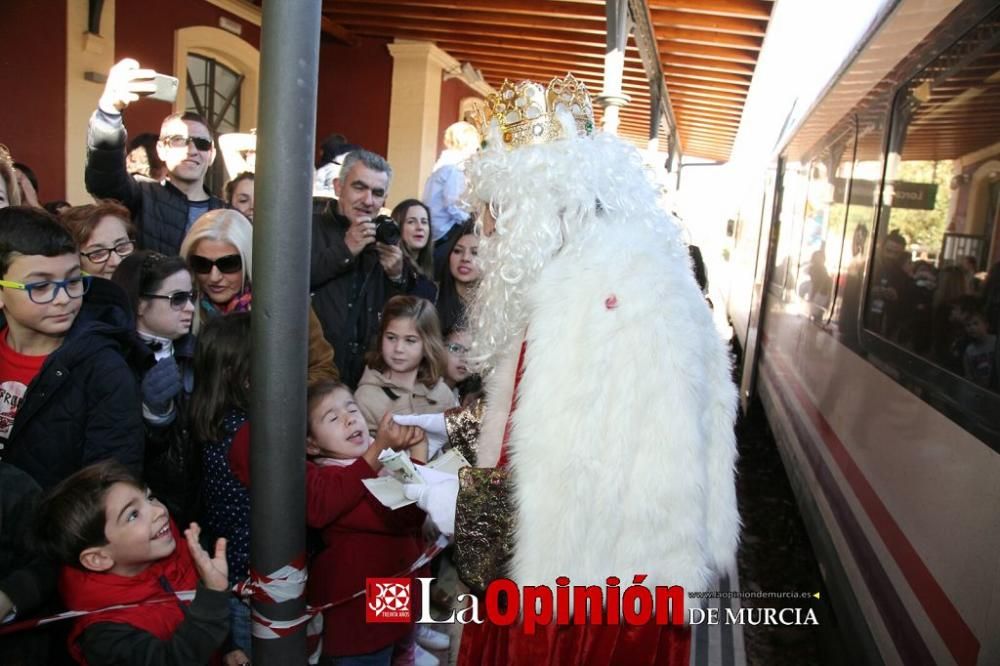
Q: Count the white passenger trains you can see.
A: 1